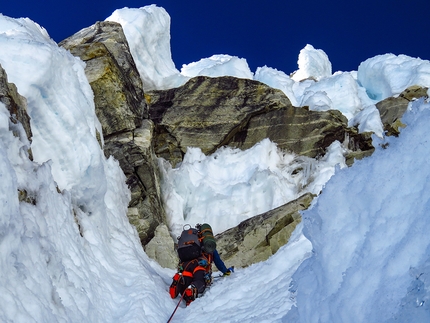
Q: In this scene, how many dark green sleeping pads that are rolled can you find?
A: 1